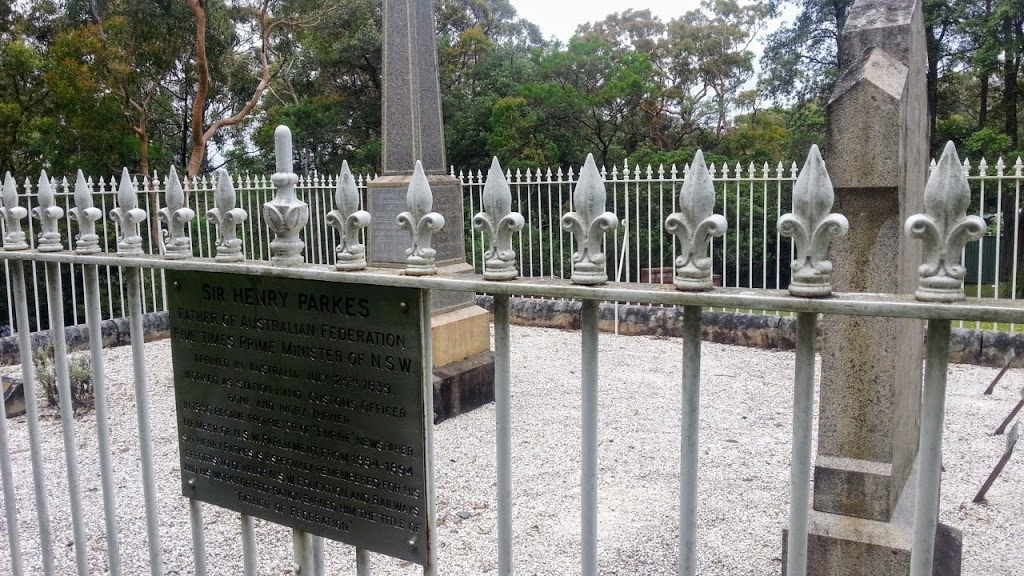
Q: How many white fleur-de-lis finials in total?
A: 13